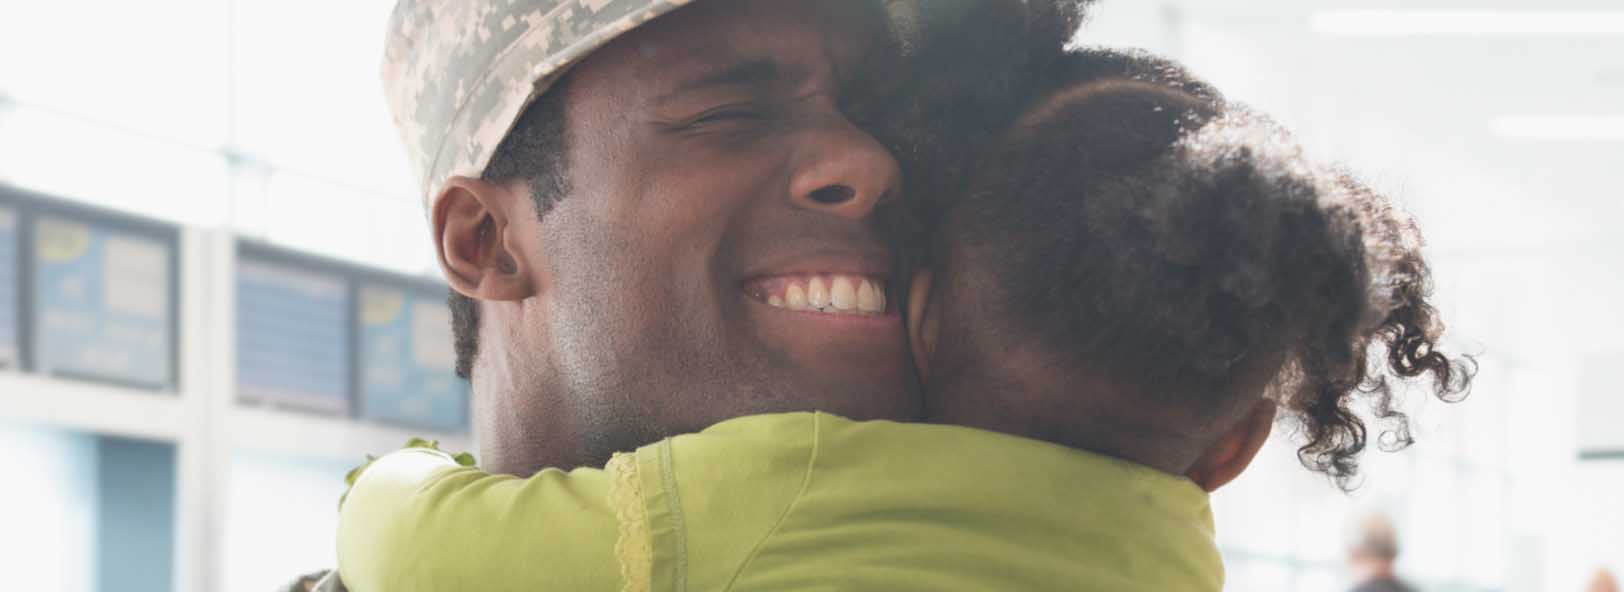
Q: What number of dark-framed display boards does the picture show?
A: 4